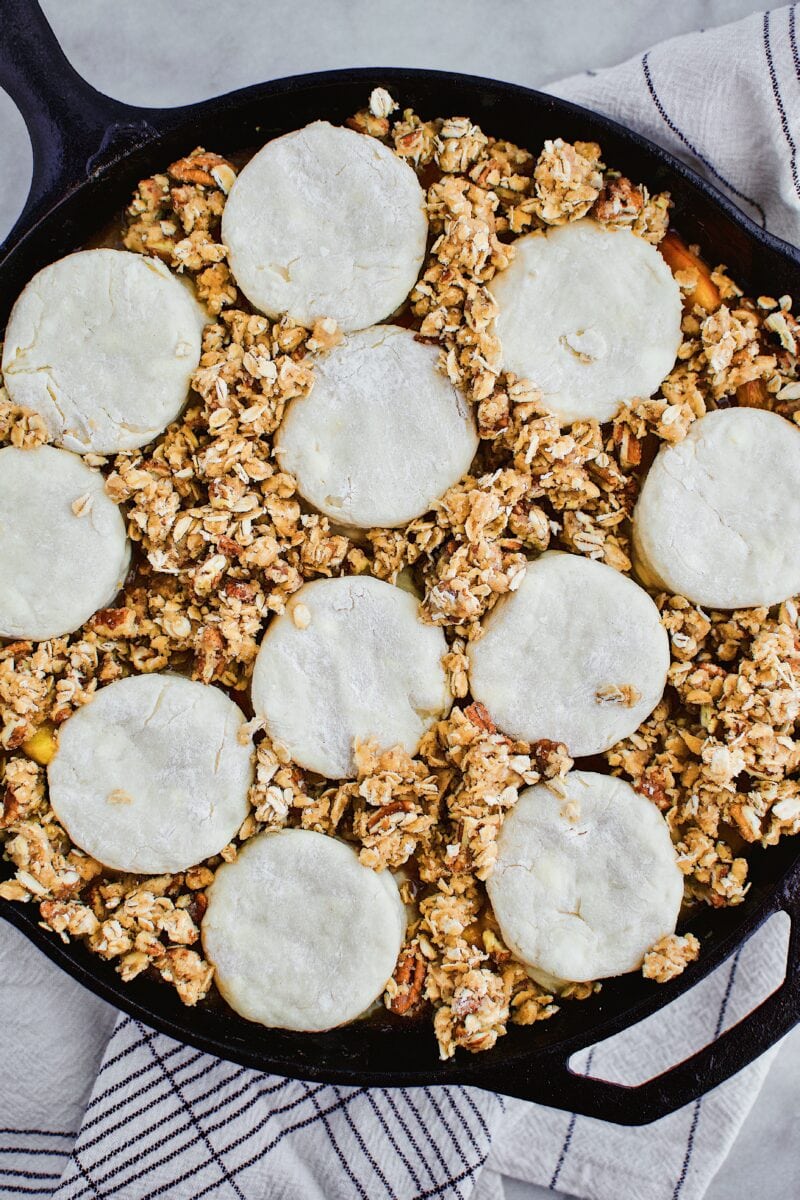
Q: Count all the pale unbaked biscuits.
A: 11